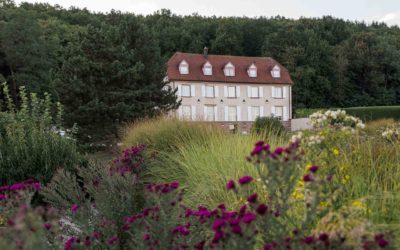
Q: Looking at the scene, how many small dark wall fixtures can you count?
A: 4